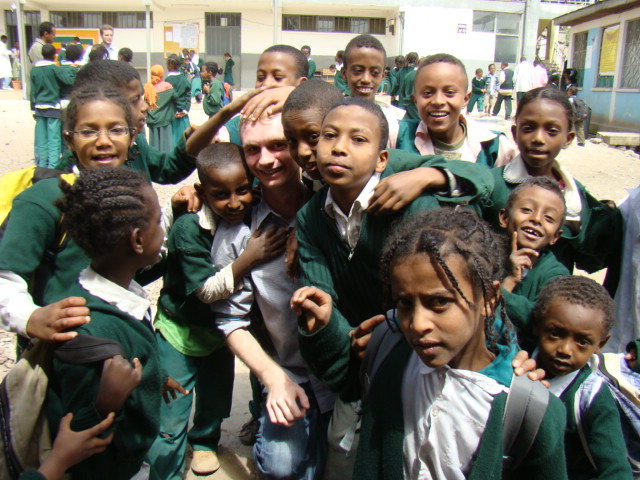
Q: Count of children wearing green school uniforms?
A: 13